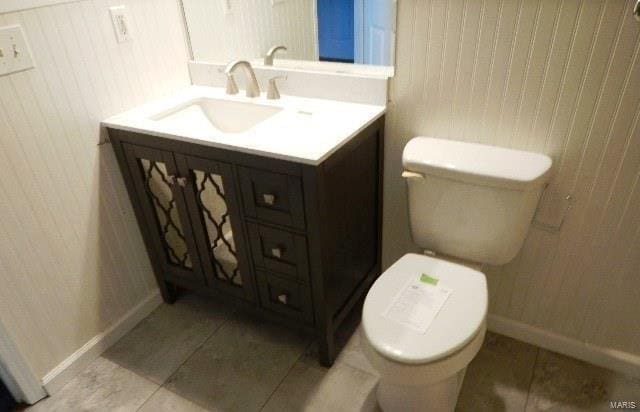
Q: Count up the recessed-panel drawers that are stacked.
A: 3